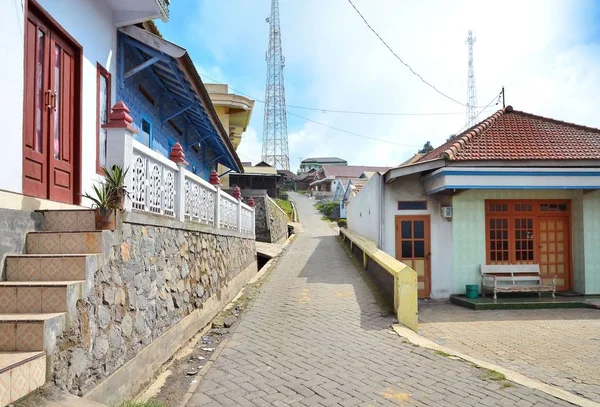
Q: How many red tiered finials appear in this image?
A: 5